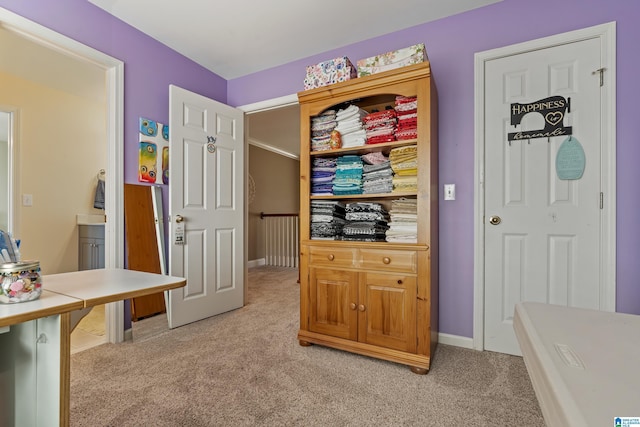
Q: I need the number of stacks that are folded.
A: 11